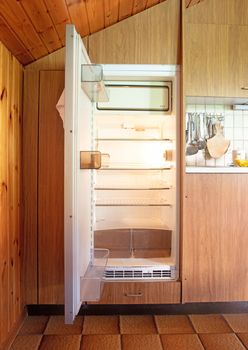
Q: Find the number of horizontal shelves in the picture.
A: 4